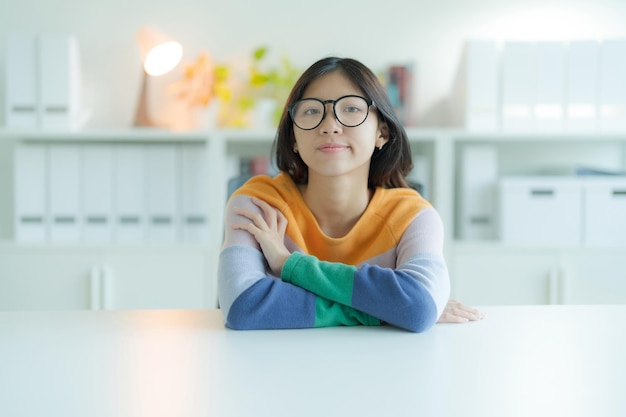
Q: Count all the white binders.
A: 14